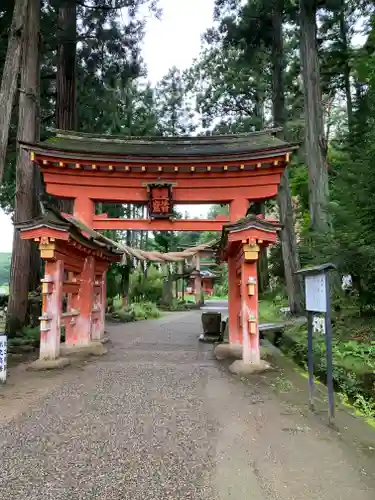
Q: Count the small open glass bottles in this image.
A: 0